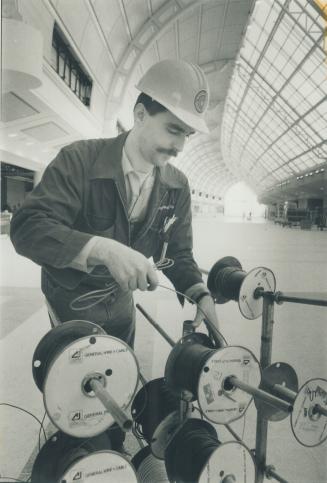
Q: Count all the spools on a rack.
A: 8